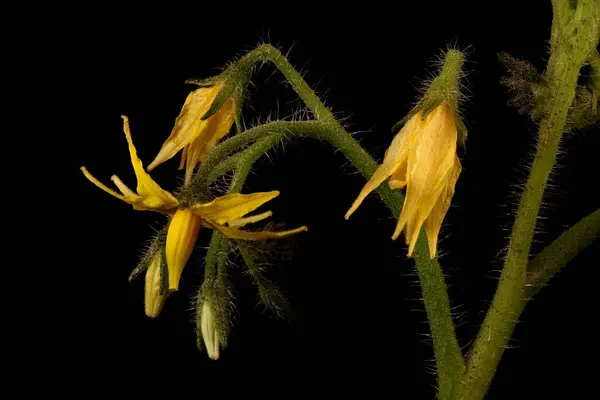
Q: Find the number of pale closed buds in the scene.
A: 2